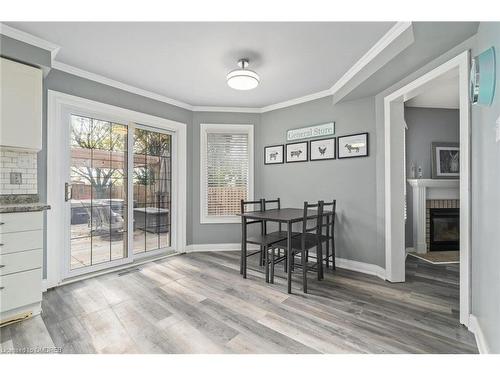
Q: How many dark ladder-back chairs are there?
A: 4